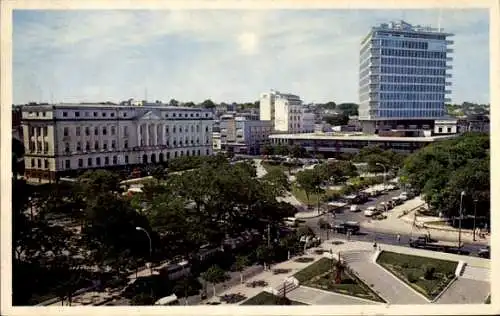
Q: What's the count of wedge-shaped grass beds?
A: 3